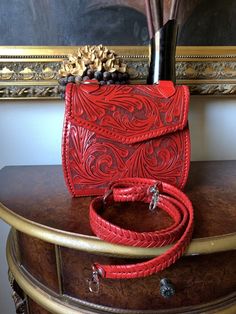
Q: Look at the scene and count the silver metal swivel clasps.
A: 2